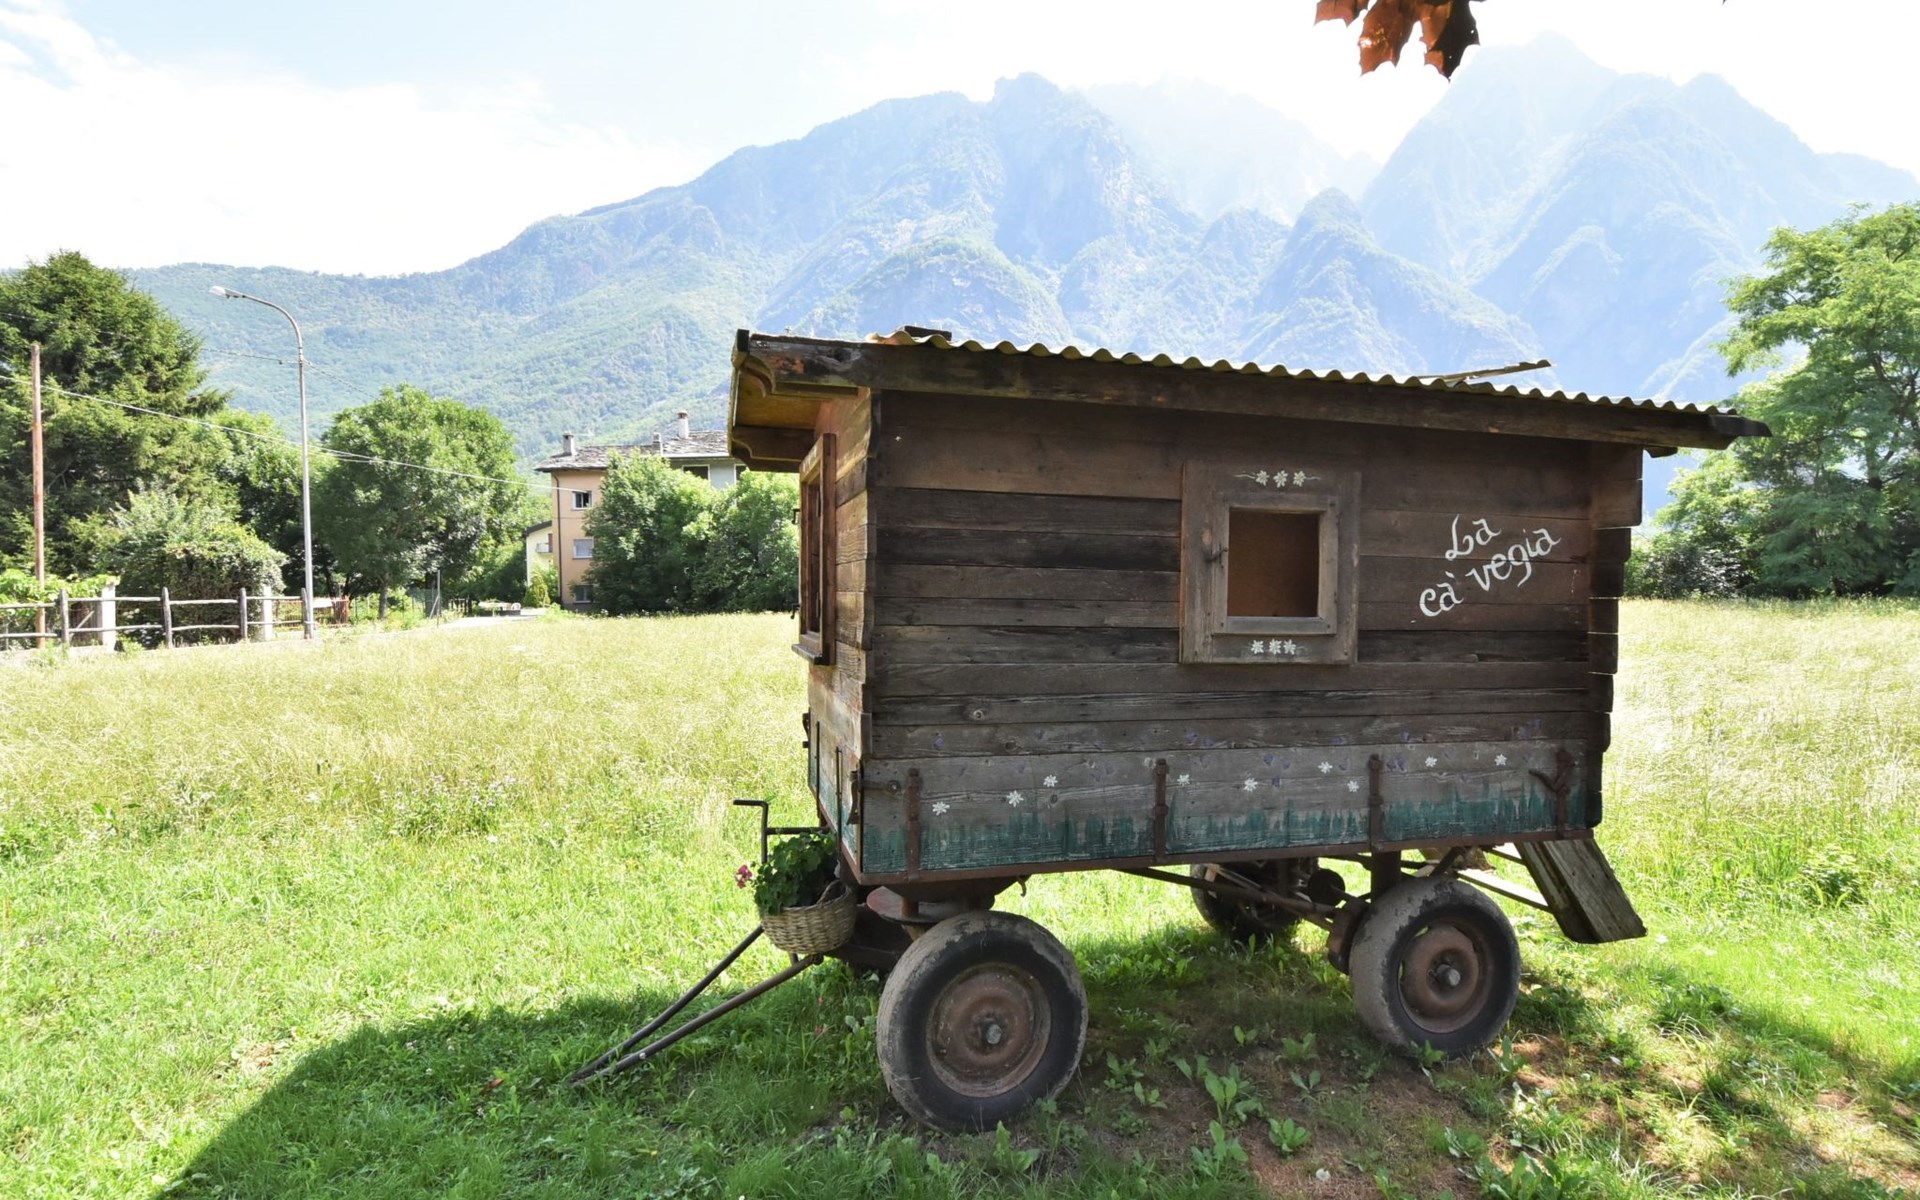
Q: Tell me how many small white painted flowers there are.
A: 15